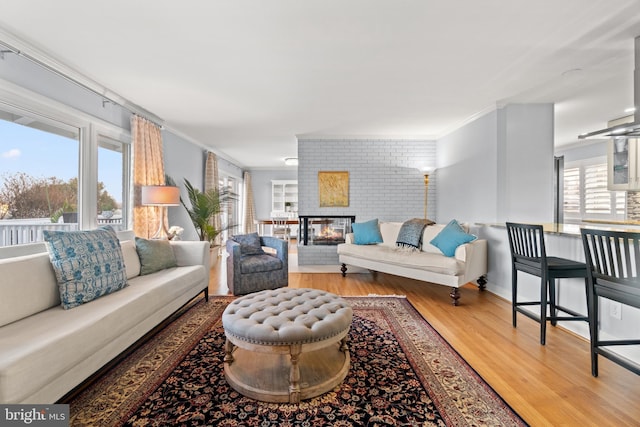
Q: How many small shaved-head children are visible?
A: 0